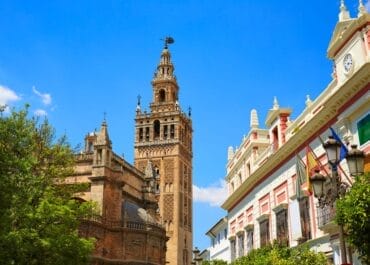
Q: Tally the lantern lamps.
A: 3